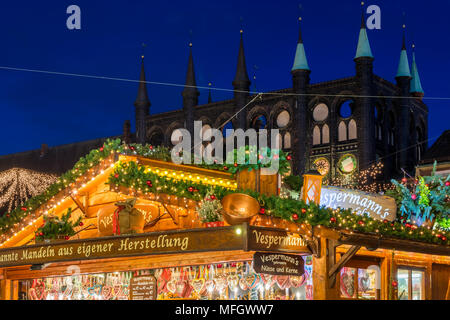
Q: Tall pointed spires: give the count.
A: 7